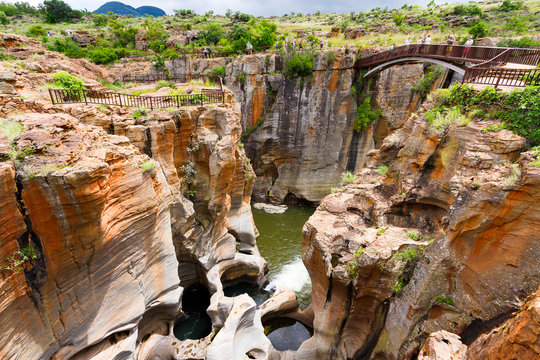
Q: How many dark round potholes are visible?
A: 3